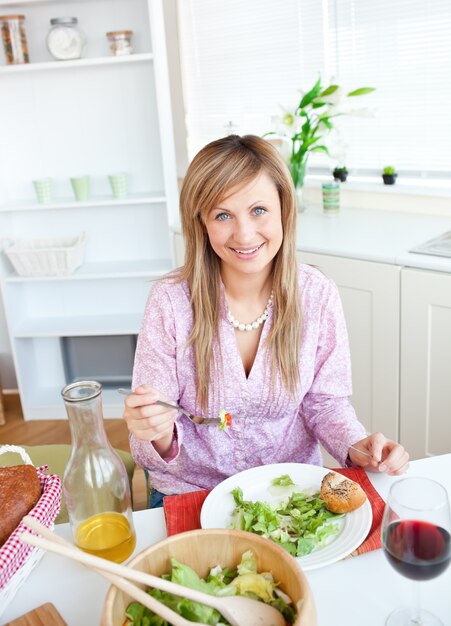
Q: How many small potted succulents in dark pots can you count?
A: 2